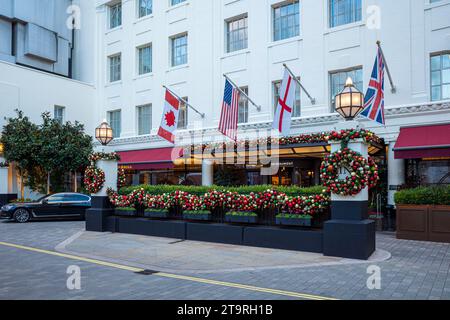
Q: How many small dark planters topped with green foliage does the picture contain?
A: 5